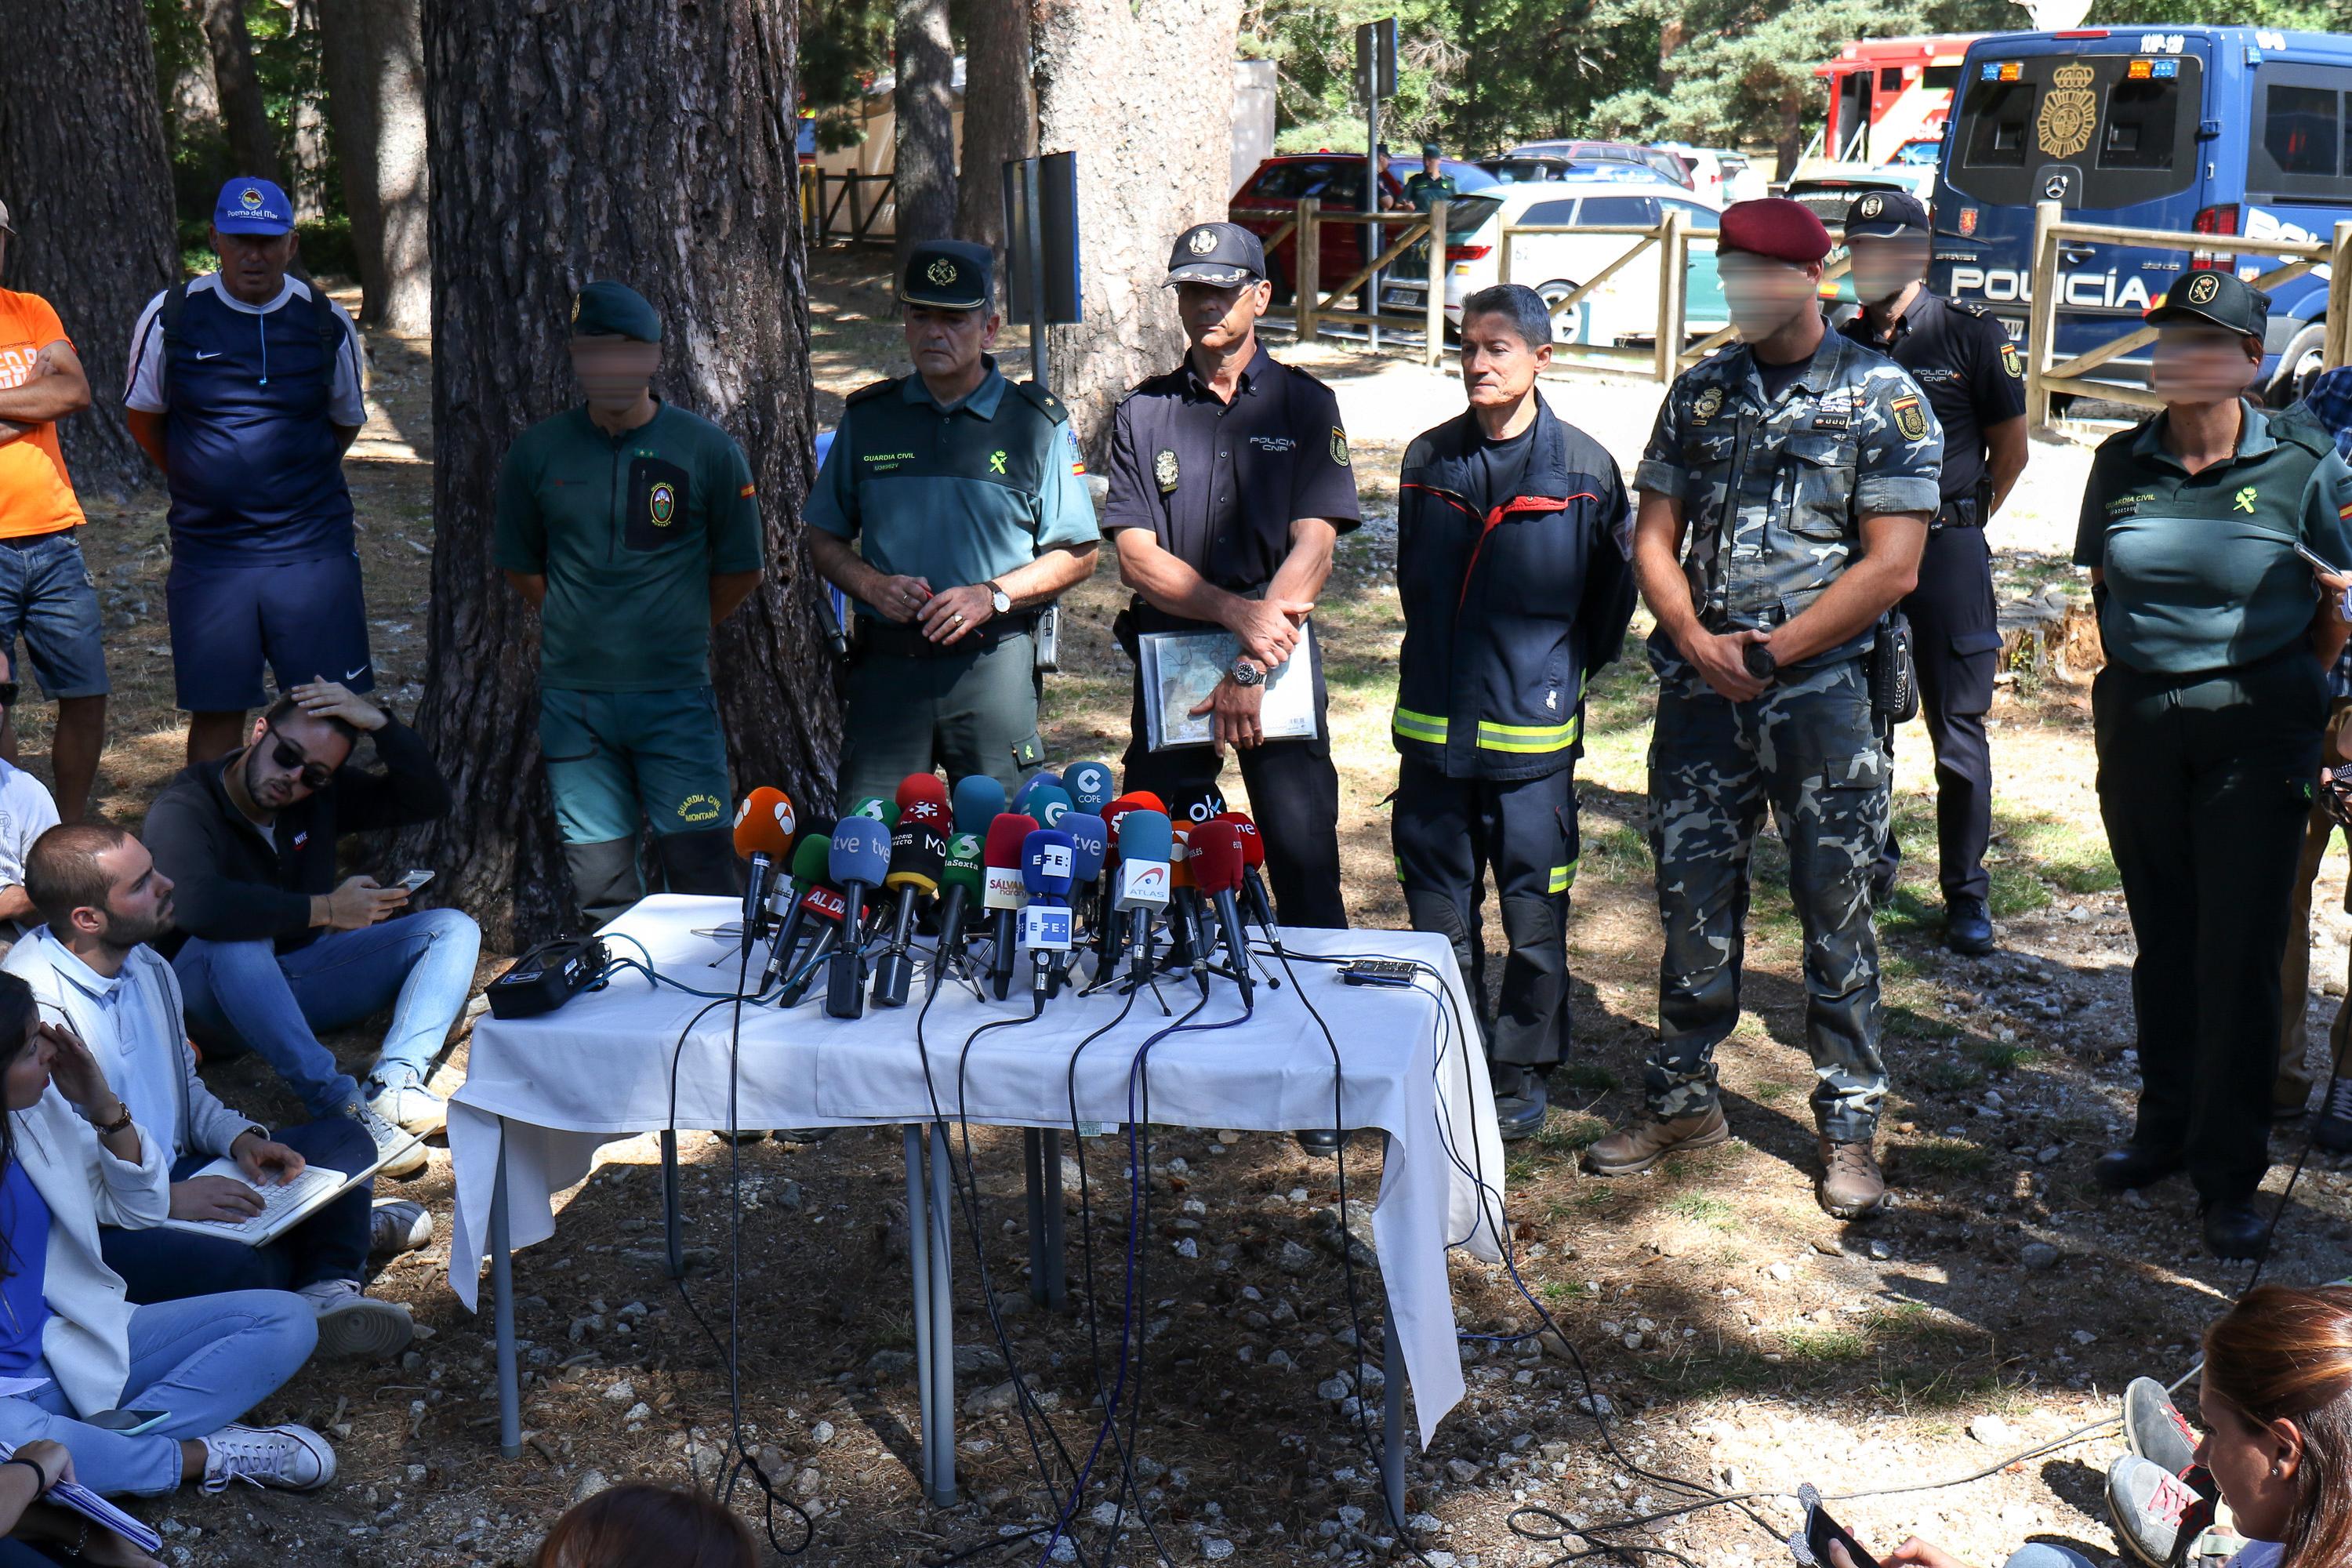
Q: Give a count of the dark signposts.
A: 2